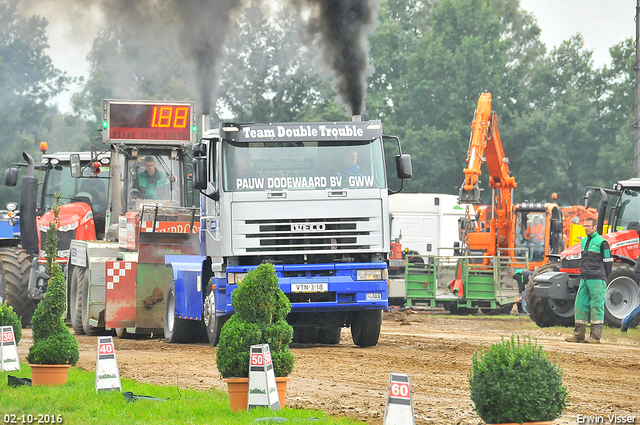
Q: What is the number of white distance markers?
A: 4